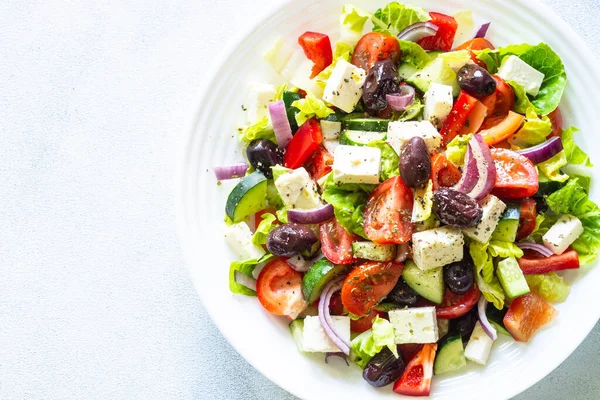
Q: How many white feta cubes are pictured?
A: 14